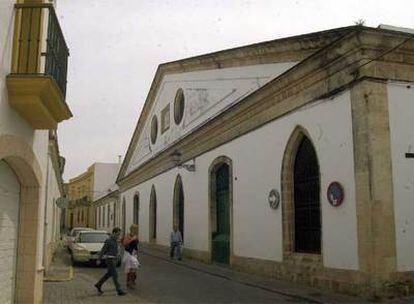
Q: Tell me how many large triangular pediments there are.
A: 1